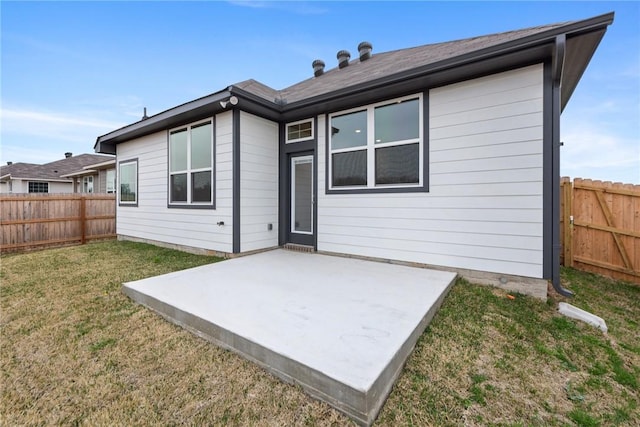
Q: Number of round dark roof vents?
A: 3